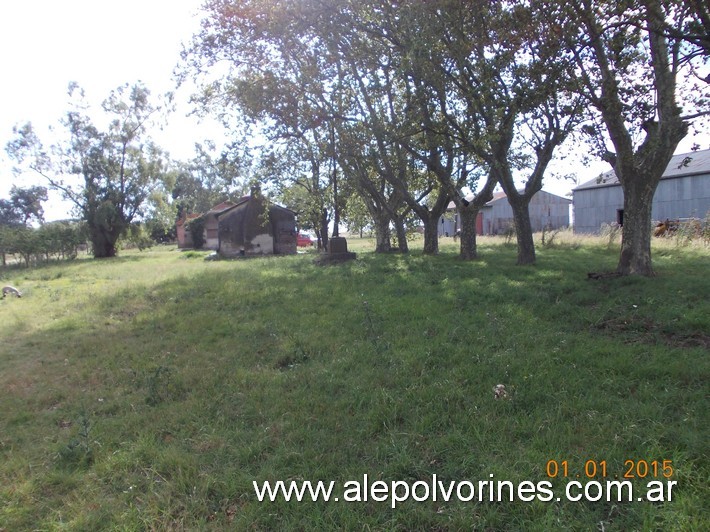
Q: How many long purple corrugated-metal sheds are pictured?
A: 0